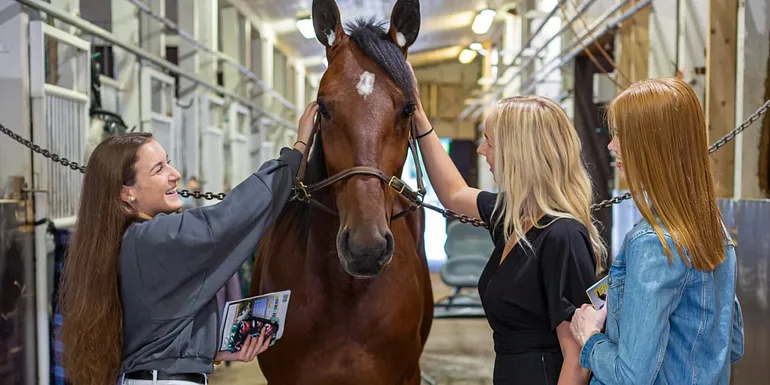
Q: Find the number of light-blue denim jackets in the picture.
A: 1